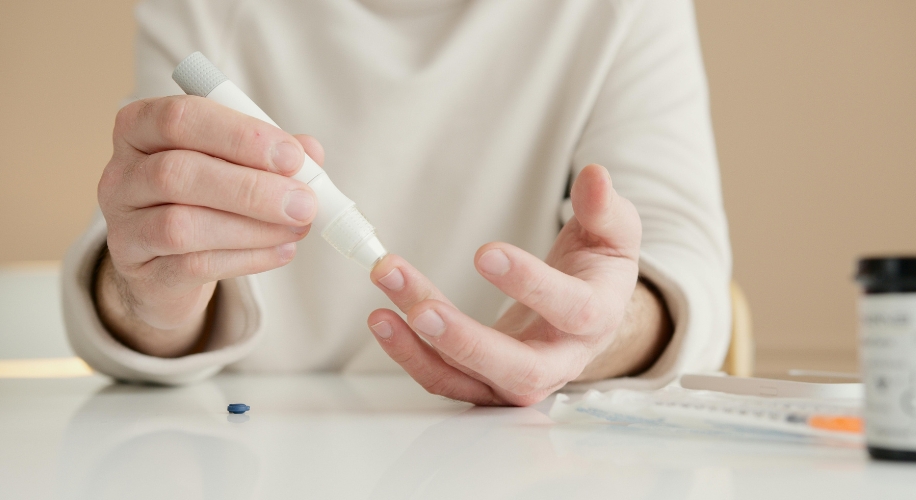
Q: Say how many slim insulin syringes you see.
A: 1